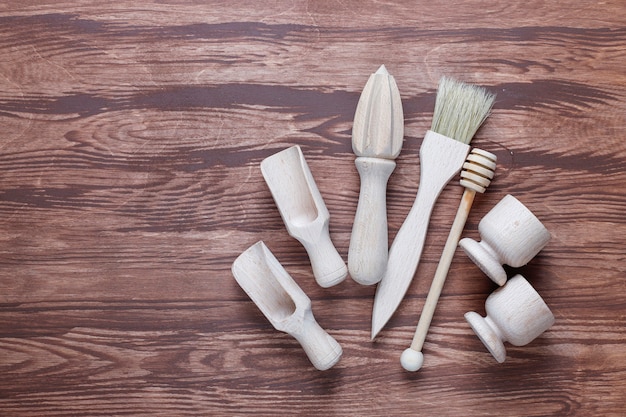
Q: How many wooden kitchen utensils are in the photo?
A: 7